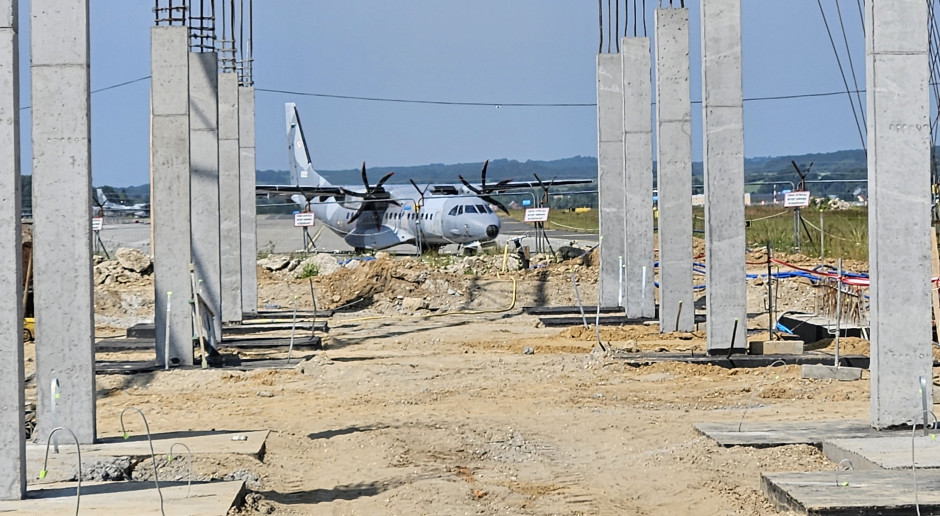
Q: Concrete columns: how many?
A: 11